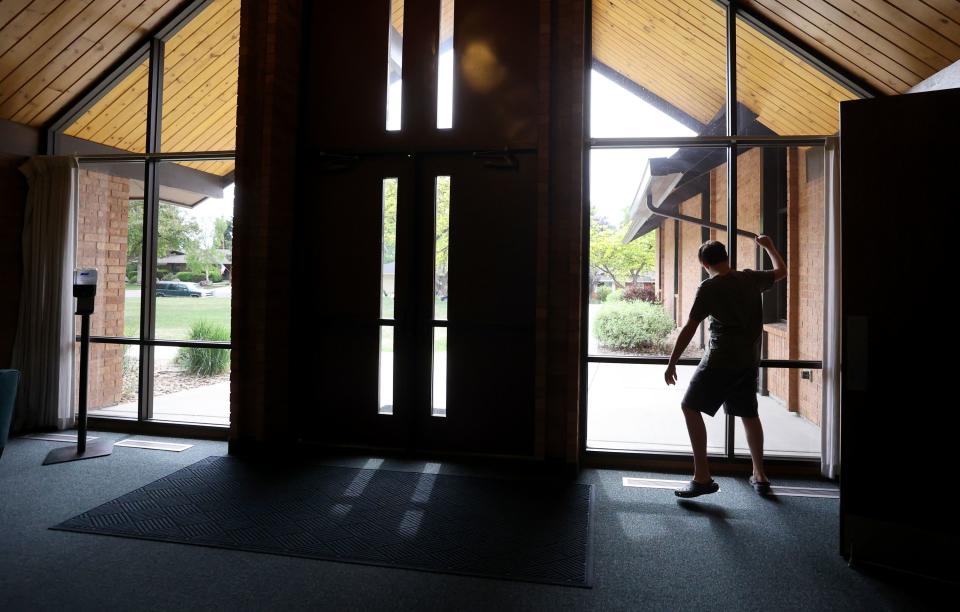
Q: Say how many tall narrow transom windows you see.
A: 2